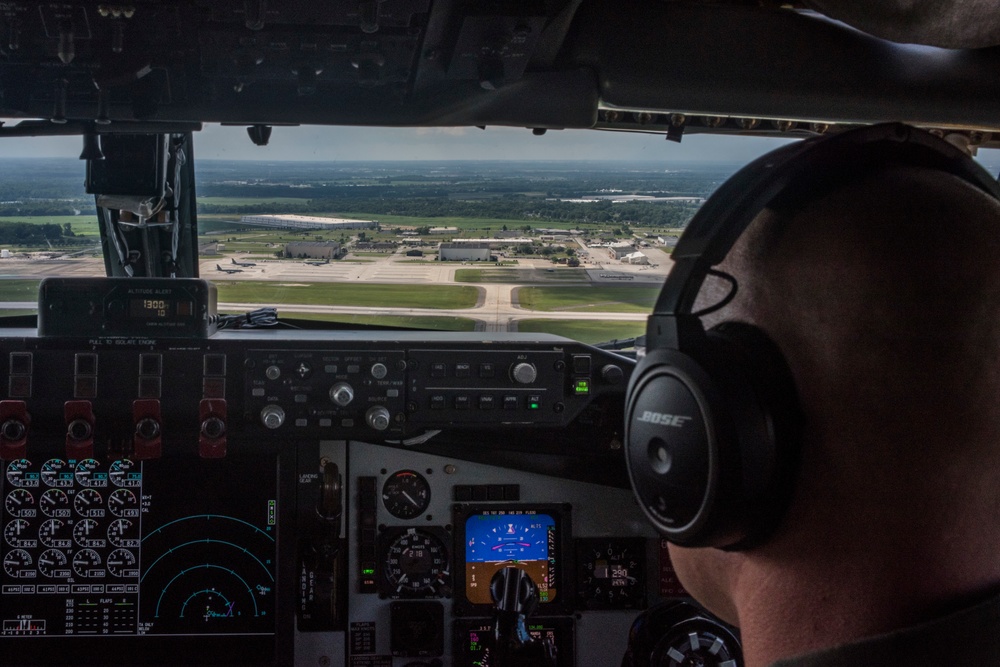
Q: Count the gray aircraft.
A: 3